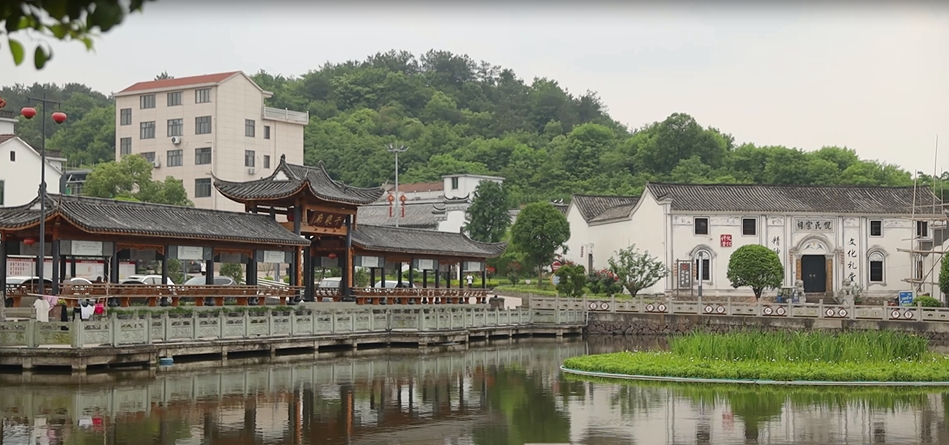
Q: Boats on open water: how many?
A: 0